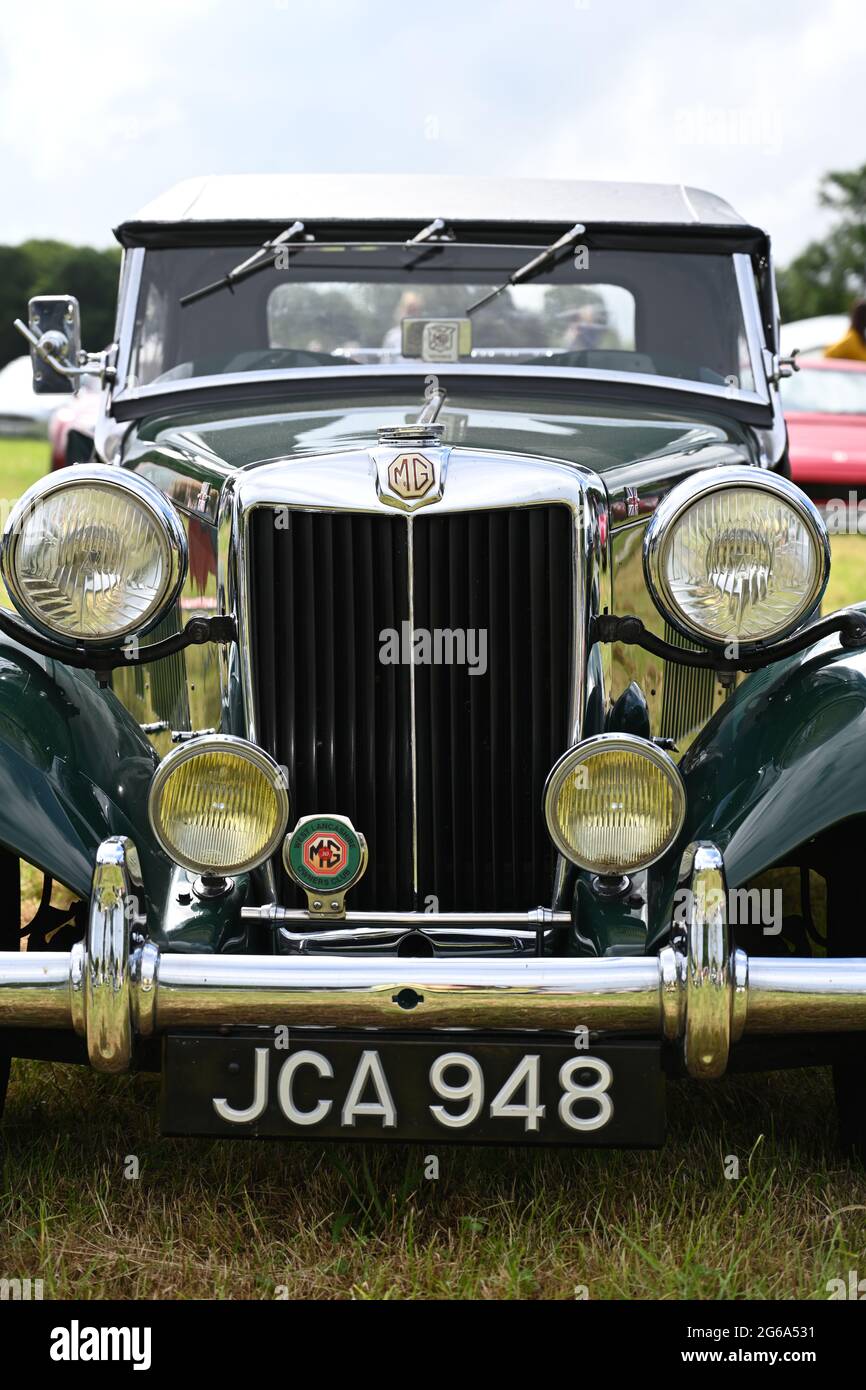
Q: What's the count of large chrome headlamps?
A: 2